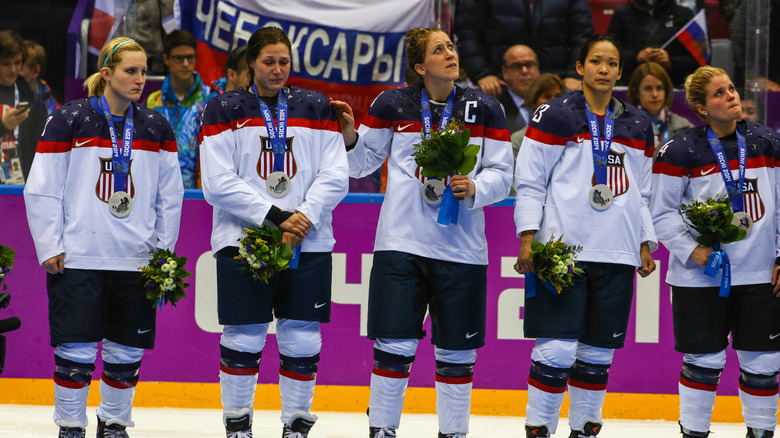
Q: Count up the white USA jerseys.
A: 5